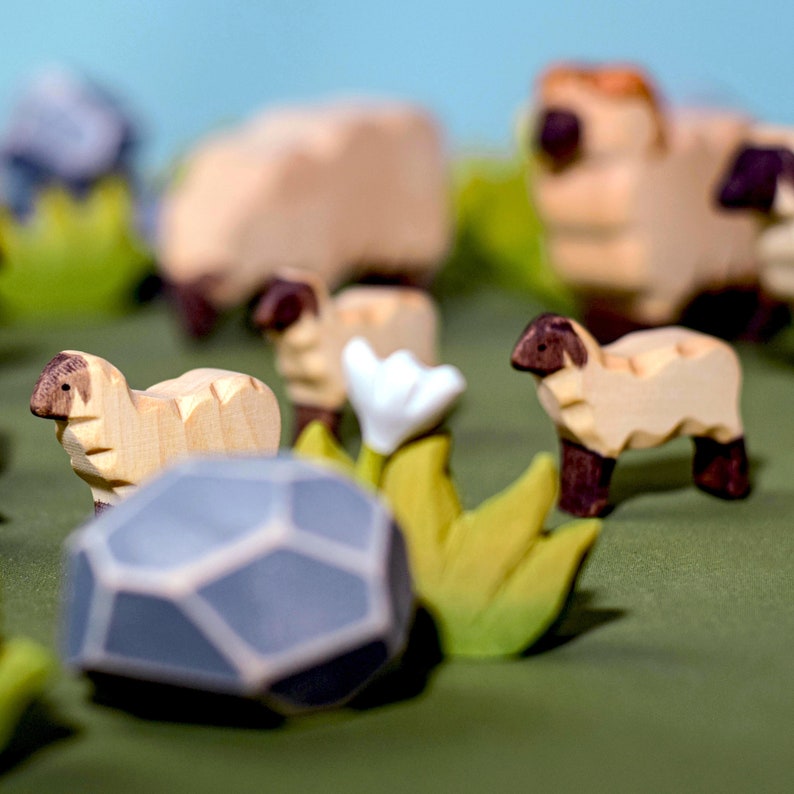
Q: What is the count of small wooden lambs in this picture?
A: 3